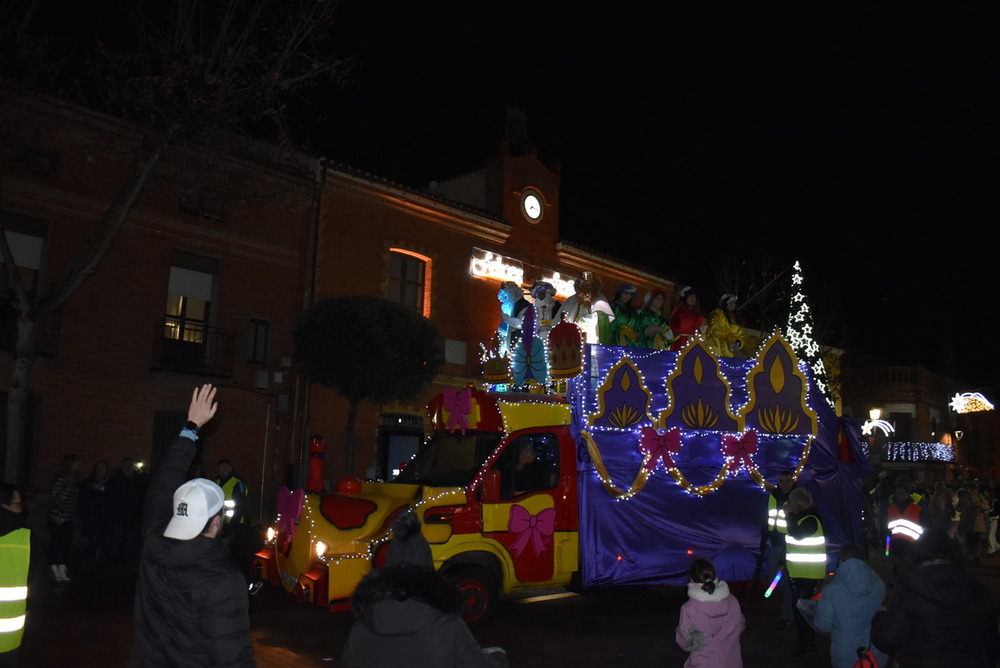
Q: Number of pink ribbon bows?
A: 5